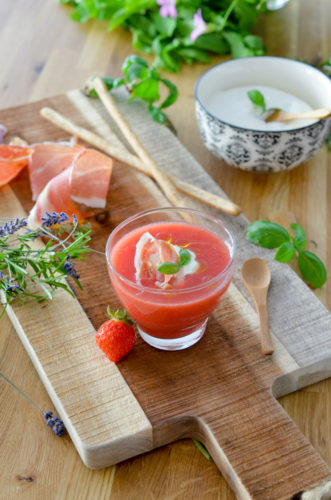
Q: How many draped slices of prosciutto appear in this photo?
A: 2